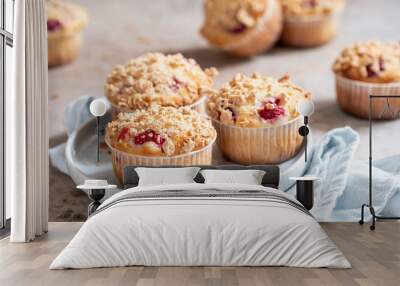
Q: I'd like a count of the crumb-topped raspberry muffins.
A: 7